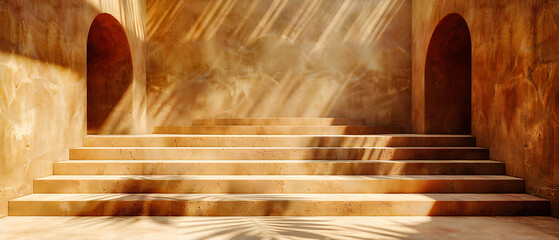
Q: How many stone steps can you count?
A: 7